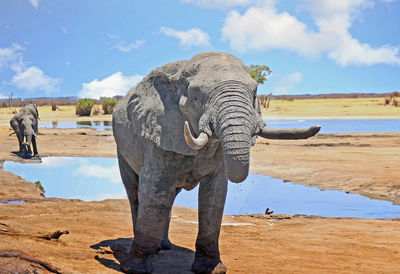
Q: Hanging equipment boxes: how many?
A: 0